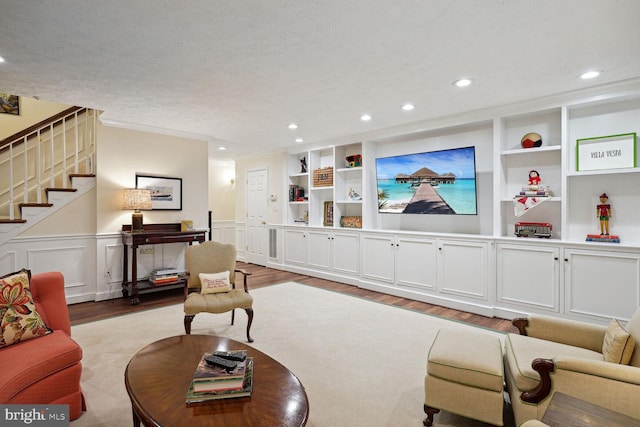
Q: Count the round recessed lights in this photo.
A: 8